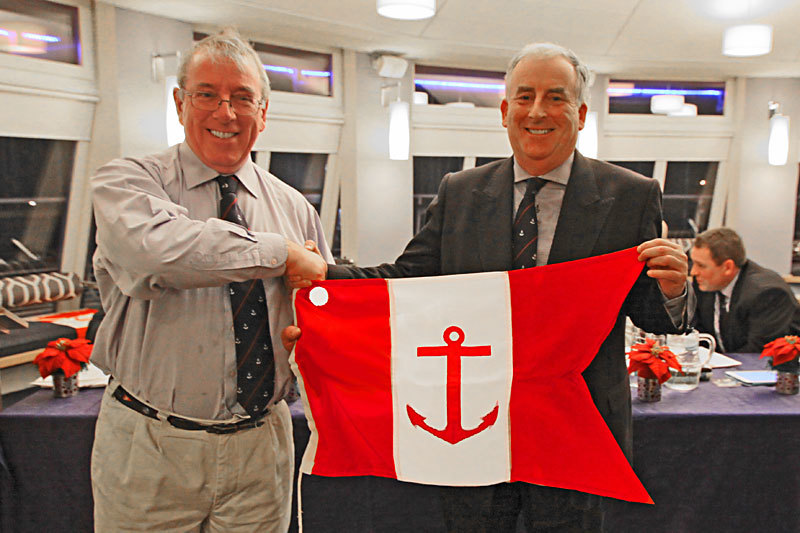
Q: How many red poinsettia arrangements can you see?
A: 3